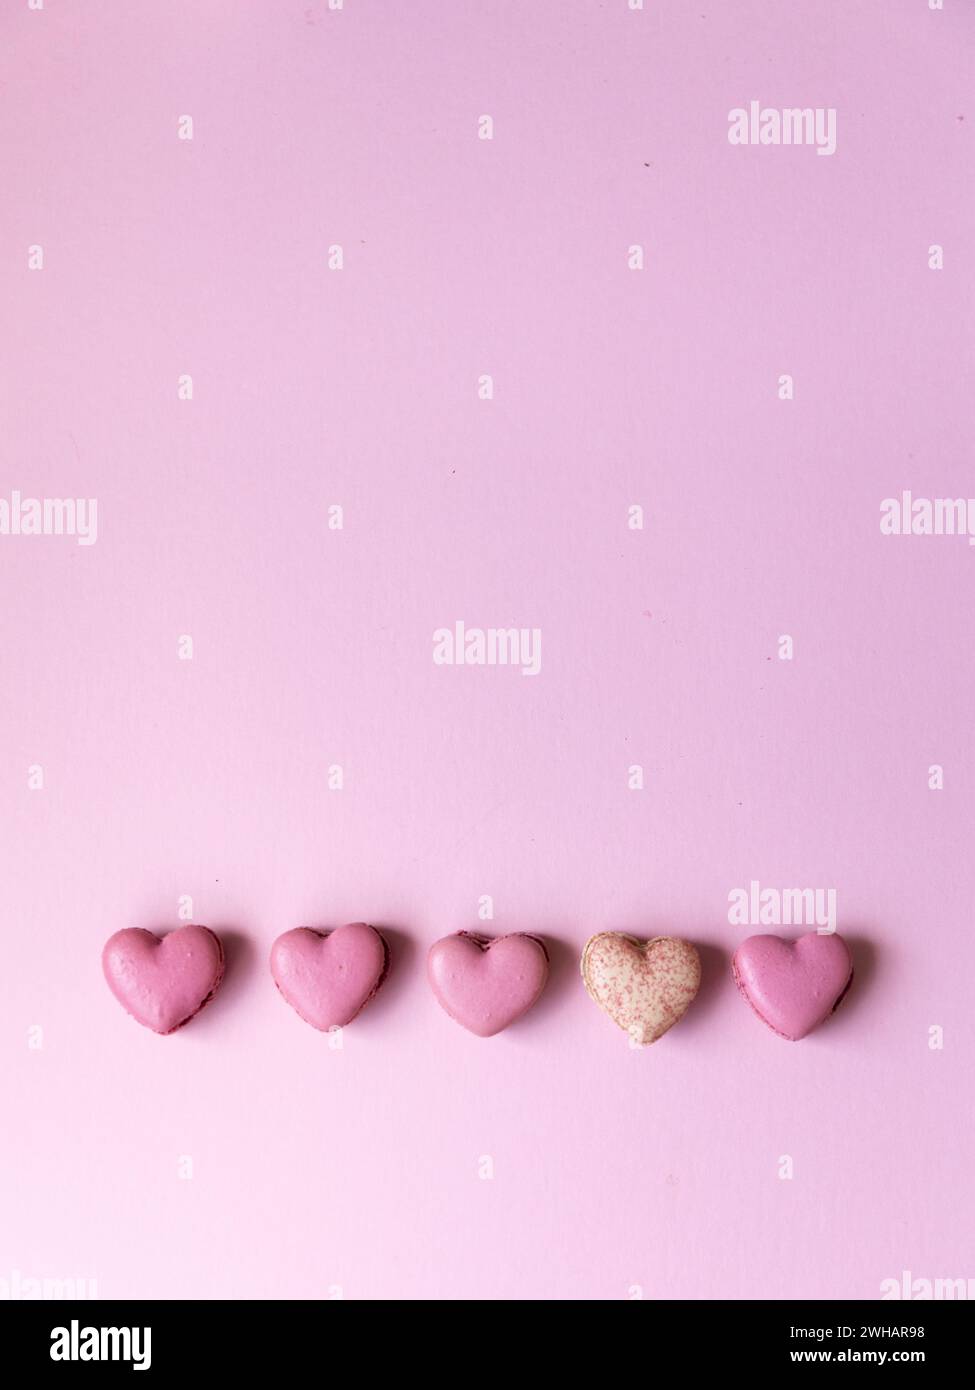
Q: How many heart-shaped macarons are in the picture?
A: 5